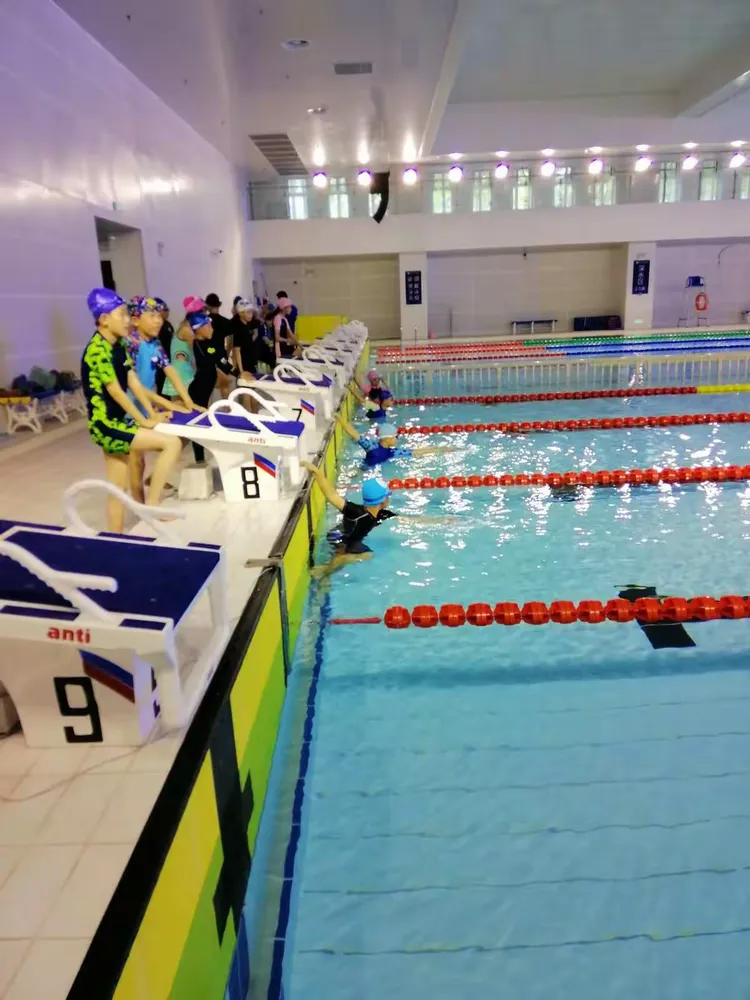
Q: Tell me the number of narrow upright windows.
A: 11